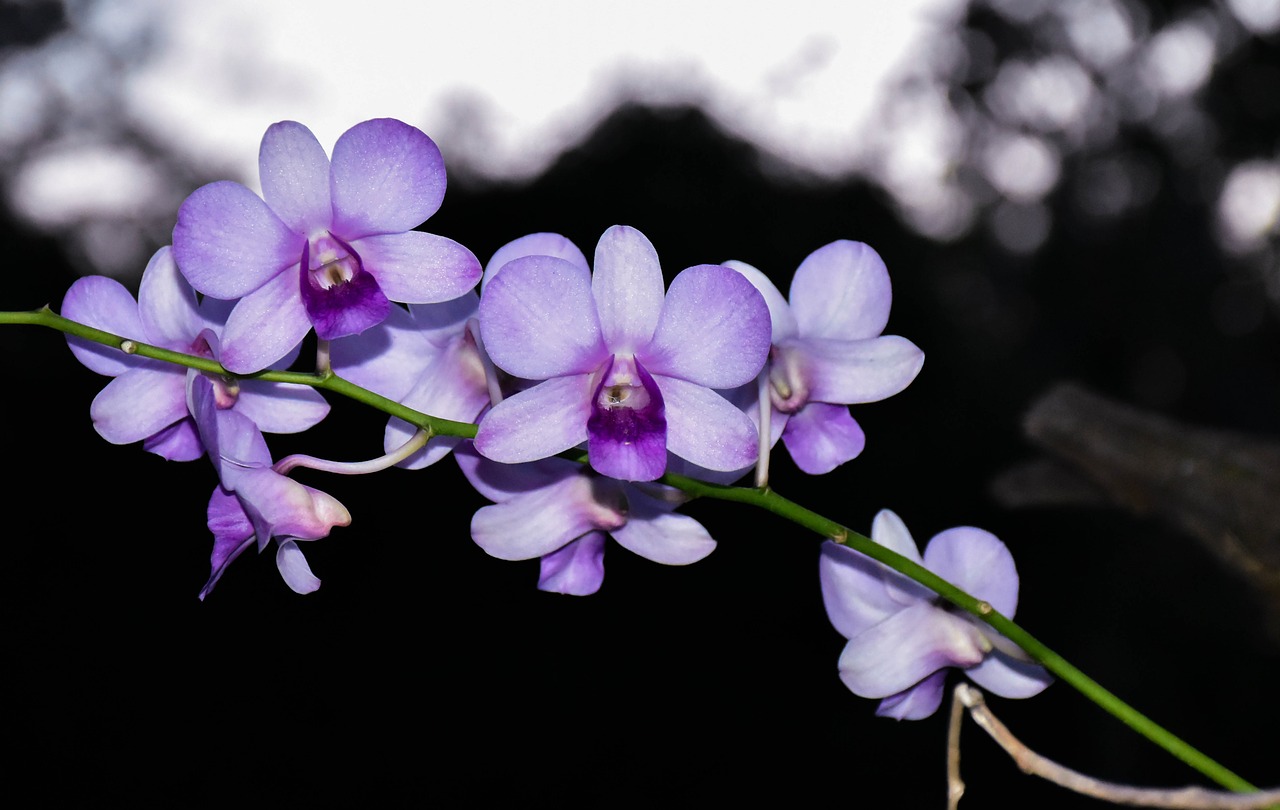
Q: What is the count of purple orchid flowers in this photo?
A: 8